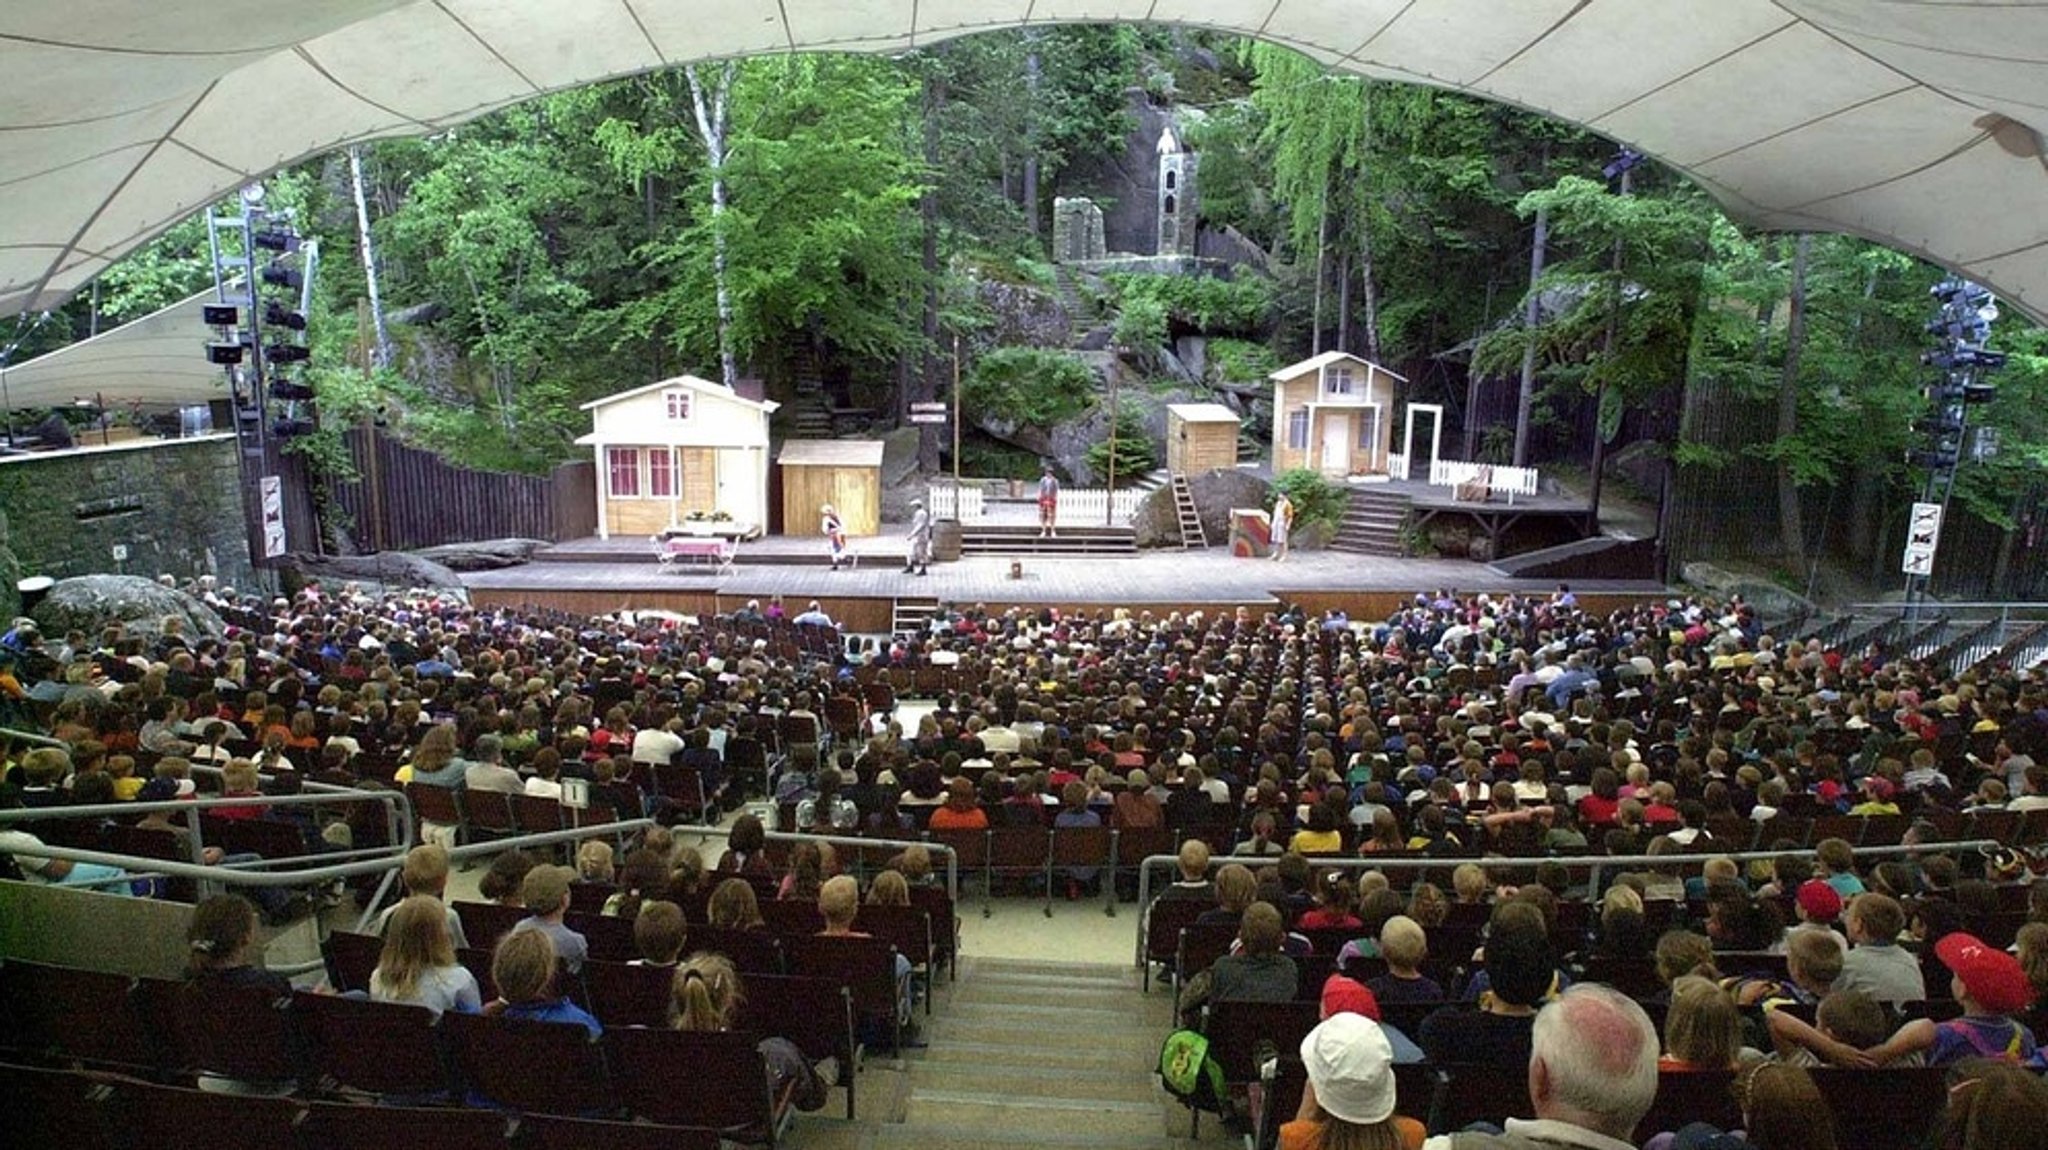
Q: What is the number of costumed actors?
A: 4